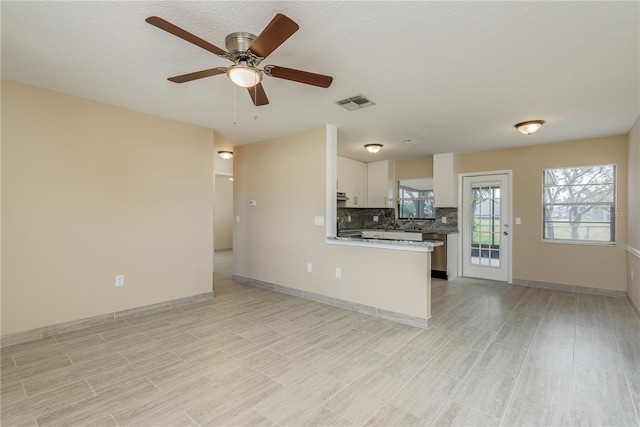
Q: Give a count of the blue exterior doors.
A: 0